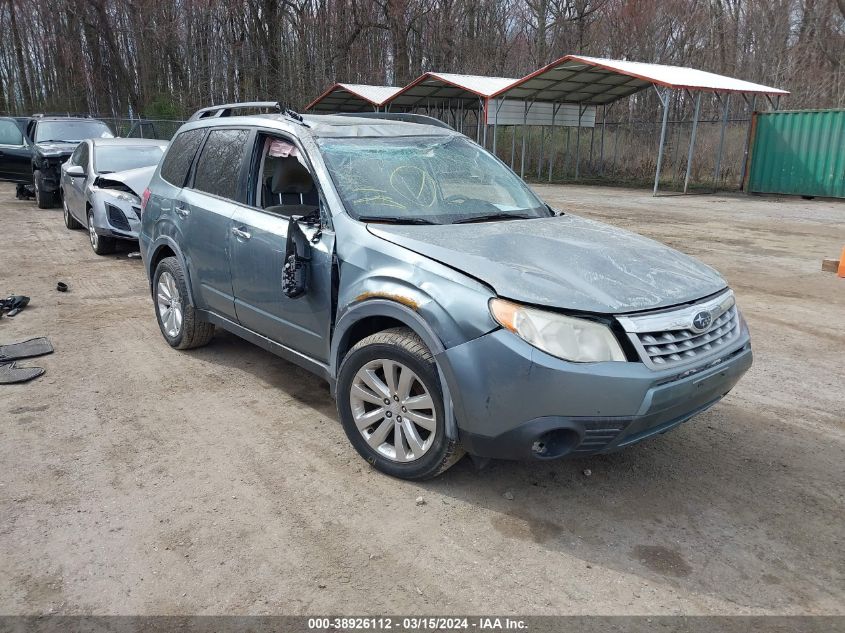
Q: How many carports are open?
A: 3